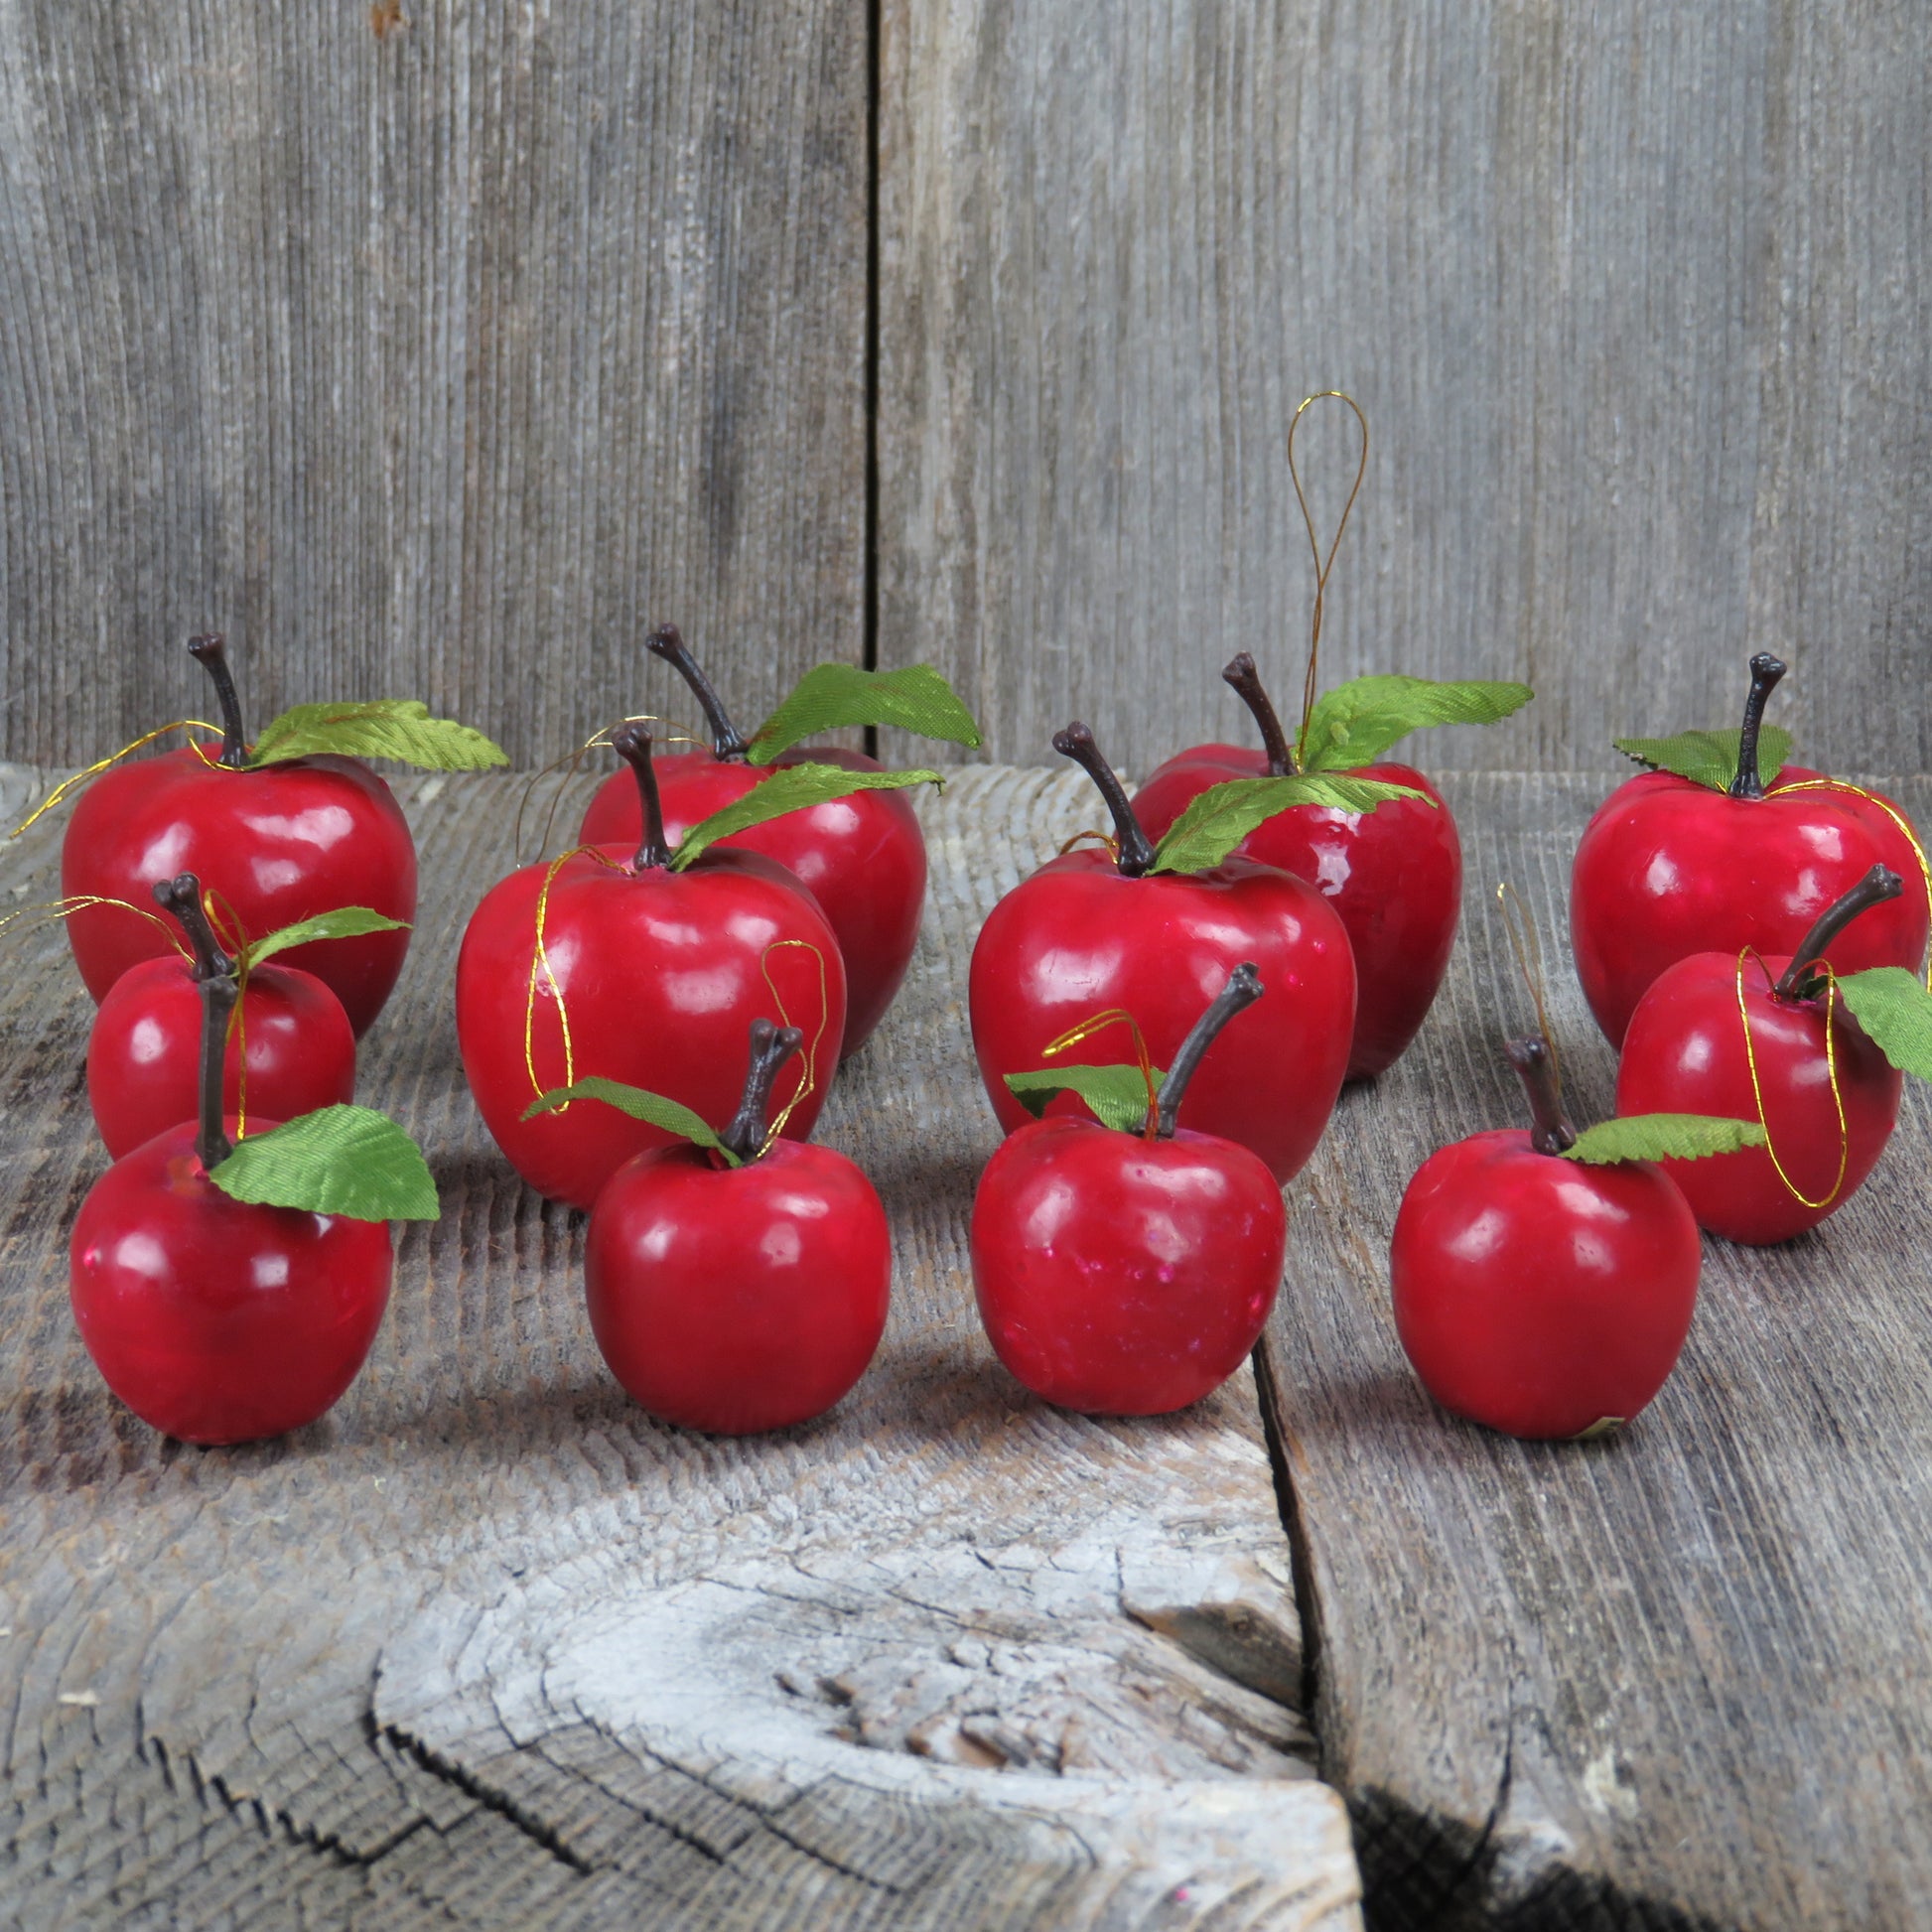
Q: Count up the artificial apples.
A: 12